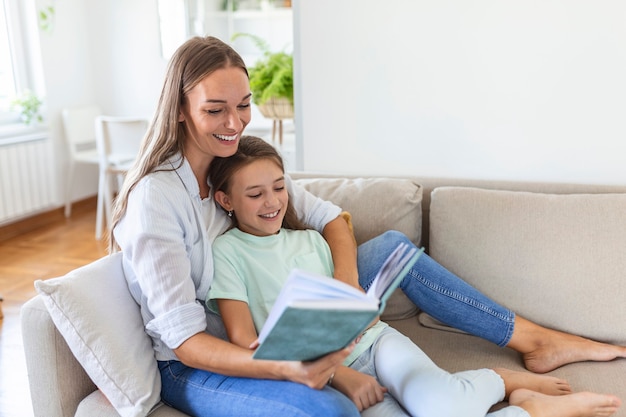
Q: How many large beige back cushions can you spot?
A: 2